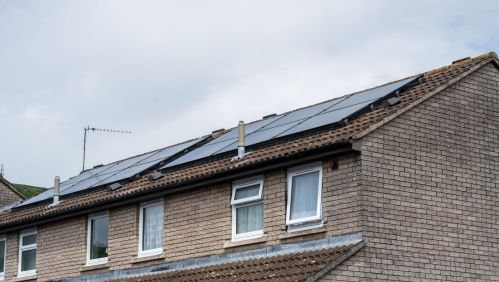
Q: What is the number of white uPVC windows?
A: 6